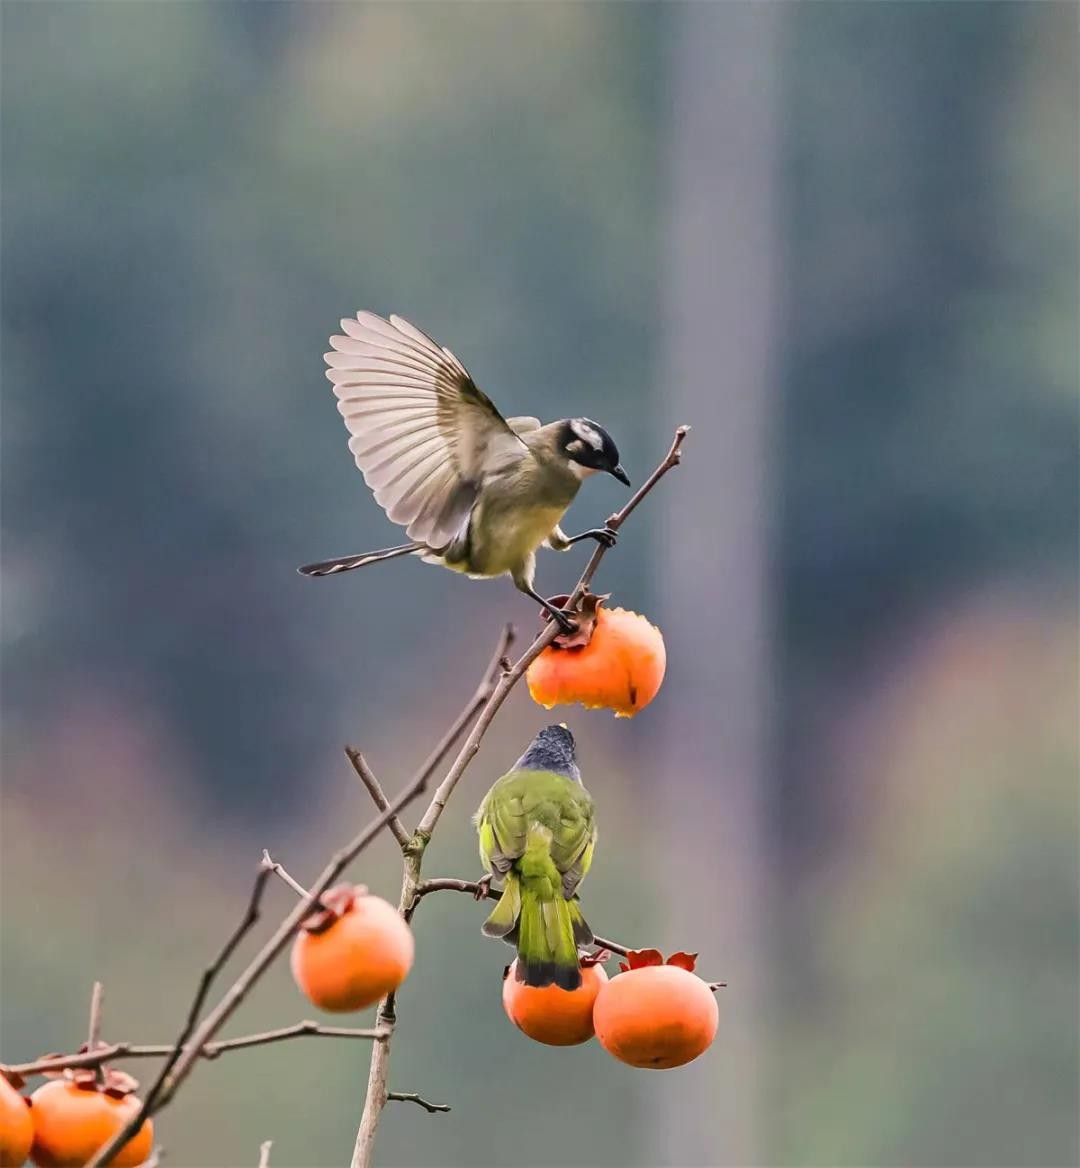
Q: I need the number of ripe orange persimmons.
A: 6